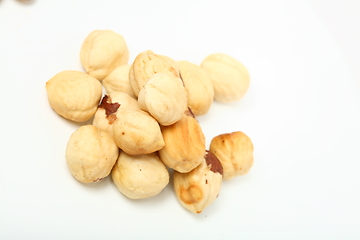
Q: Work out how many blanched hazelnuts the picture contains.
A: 14